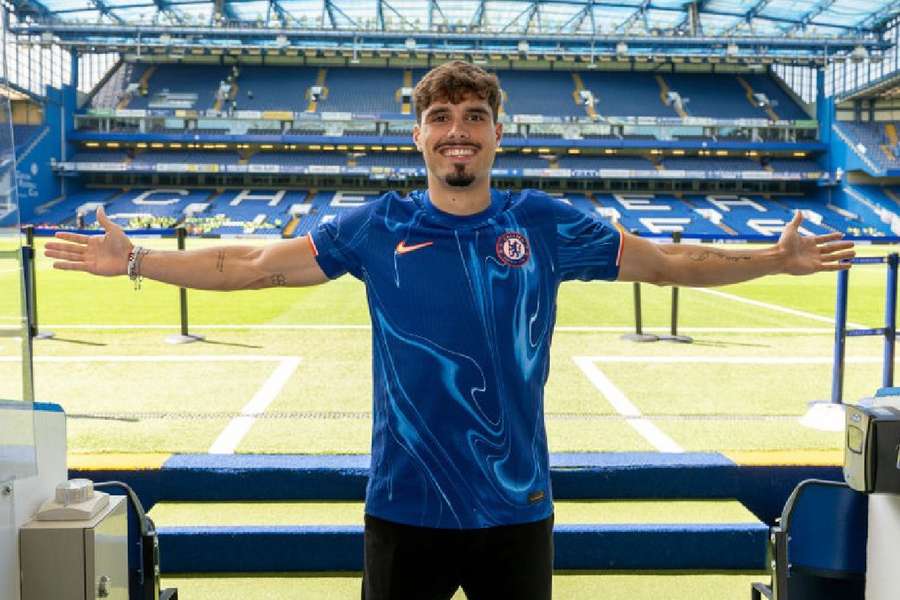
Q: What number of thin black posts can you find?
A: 4